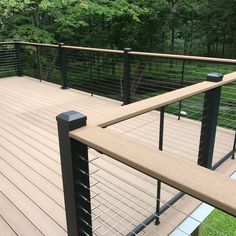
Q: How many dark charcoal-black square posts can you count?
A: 5